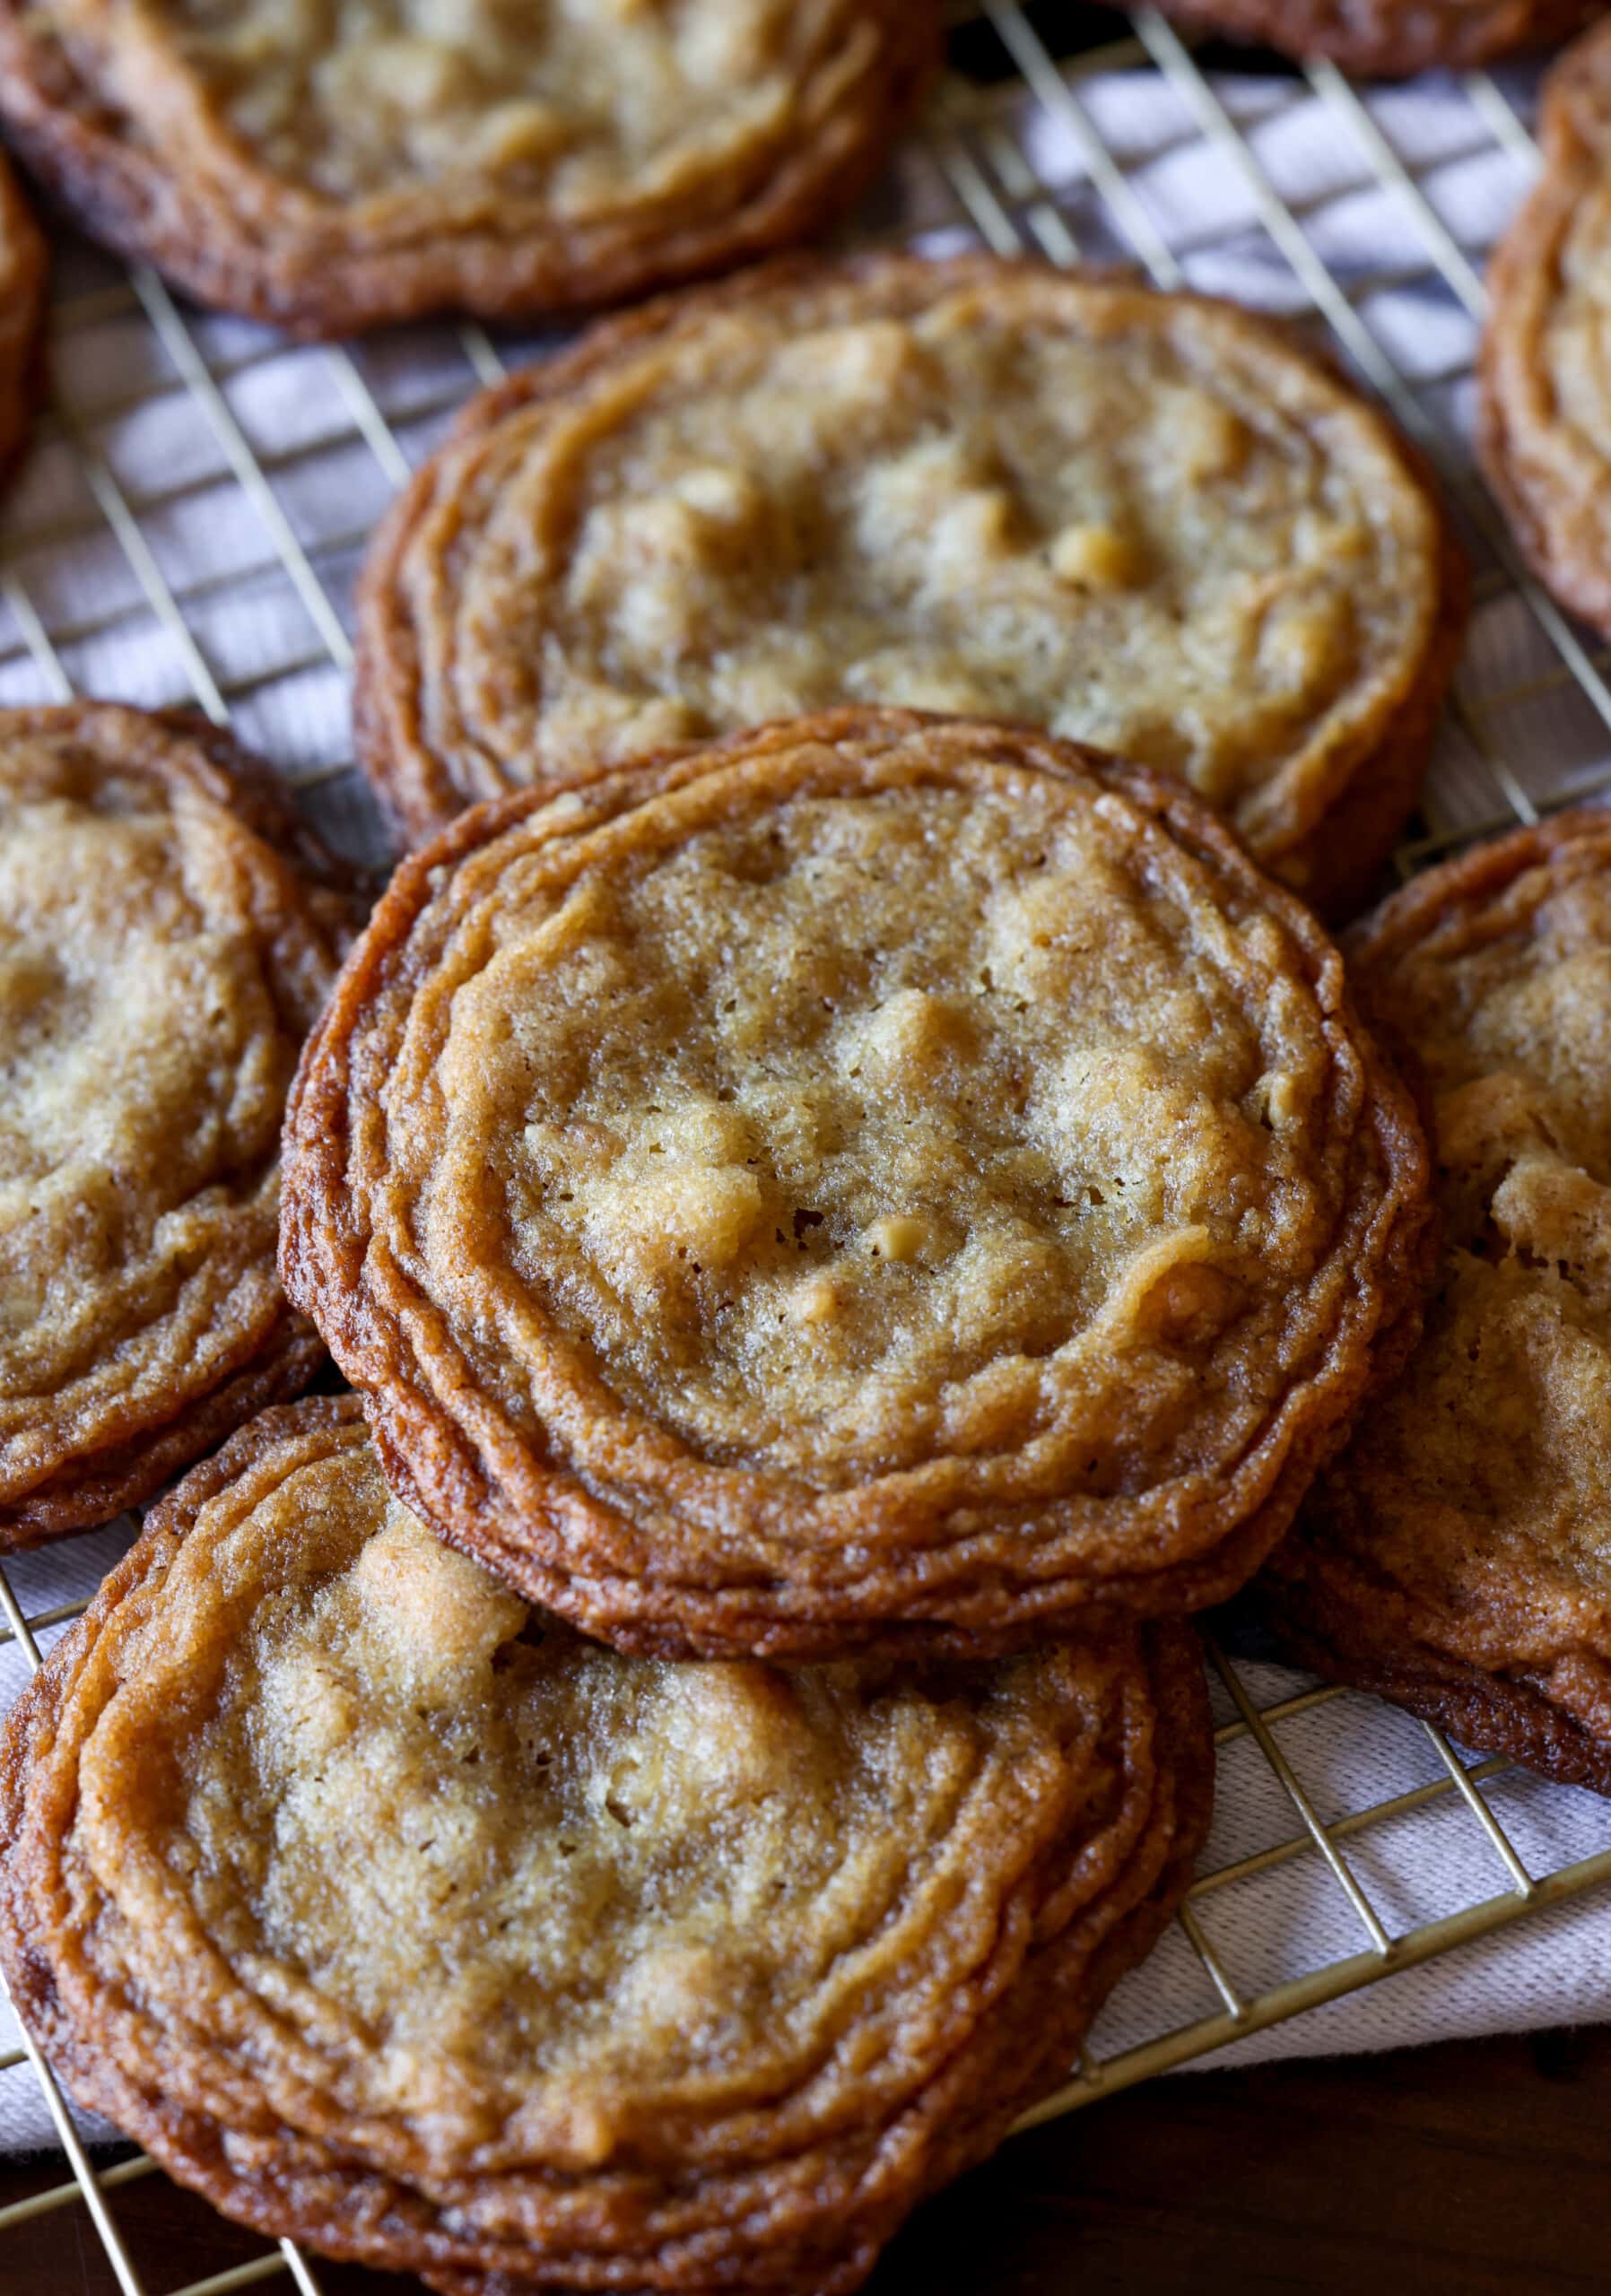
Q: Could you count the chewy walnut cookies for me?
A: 9